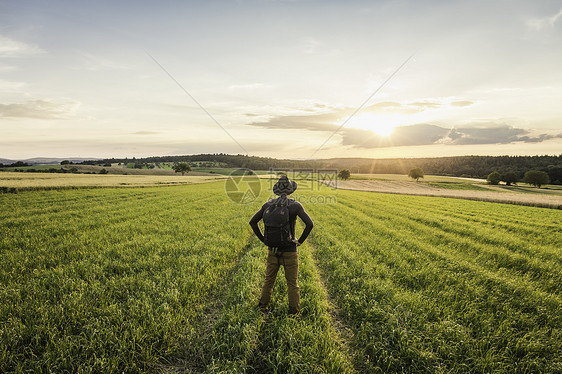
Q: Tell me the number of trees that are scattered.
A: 6